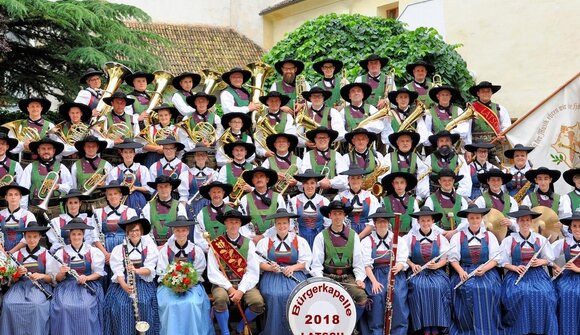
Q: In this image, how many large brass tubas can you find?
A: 4